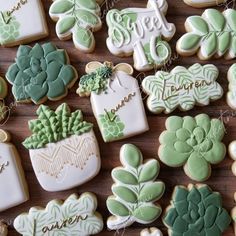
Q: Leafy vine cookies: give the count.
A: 3